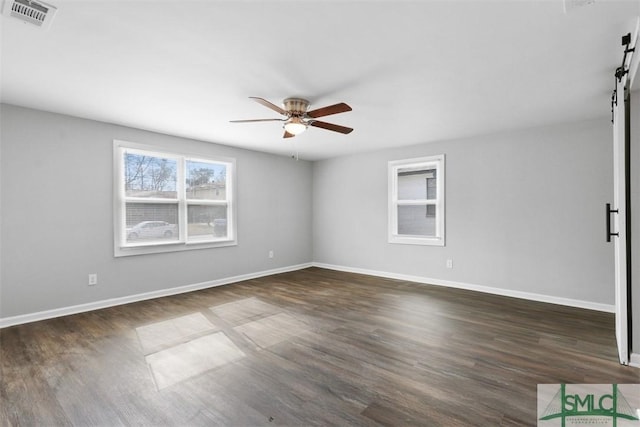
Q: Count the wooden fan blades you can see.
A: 5